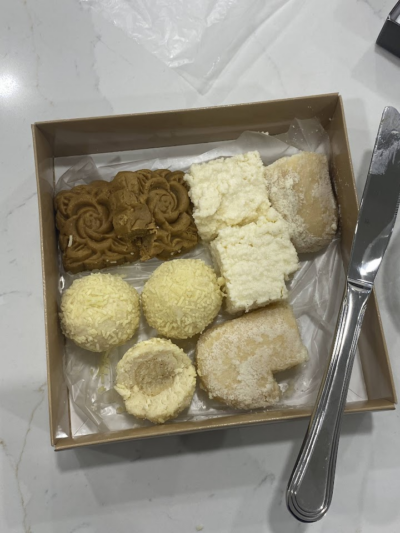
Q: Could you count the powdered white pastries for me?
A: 2